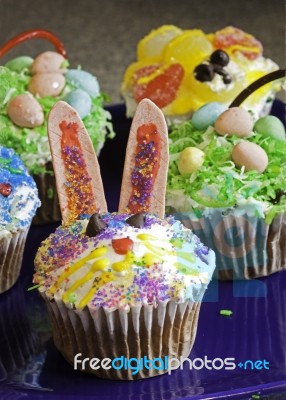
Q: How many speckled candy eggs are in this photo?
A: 11